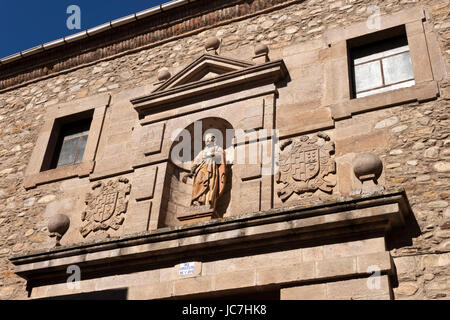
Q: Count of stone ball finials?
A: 5